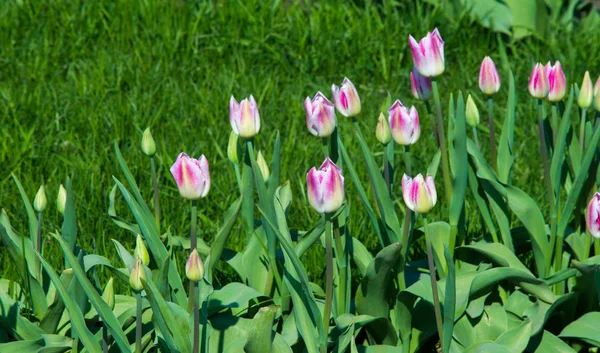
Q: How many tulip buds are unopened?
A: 12